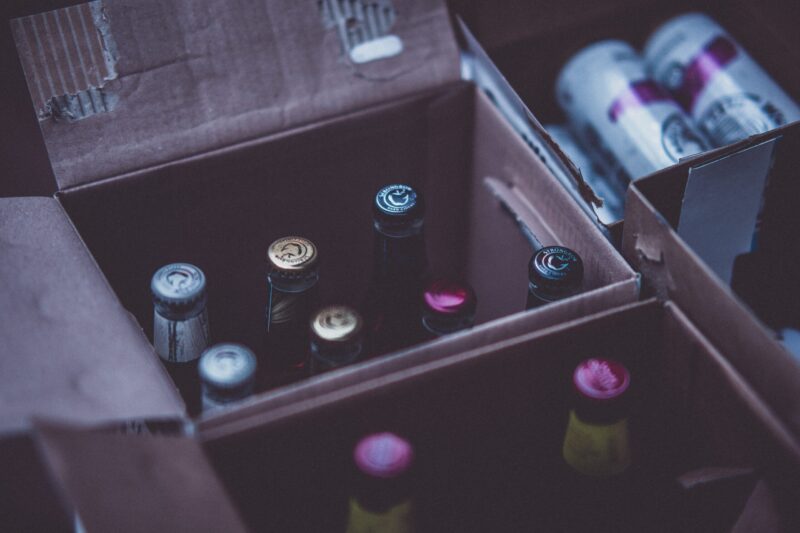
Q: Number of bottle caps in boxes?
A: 9